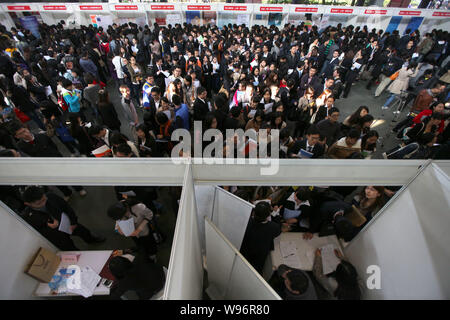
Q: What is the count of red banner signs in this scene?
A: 13